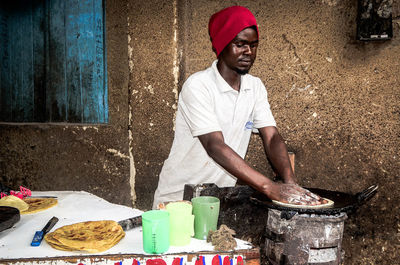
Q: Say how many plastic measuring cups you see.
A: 3